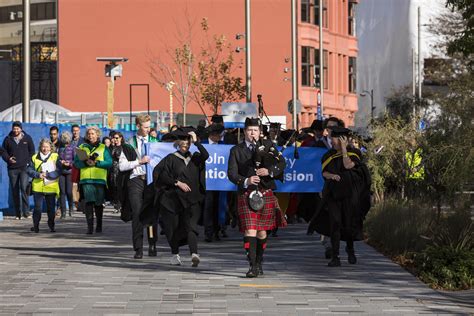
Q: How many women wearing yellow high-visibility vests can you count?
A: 2